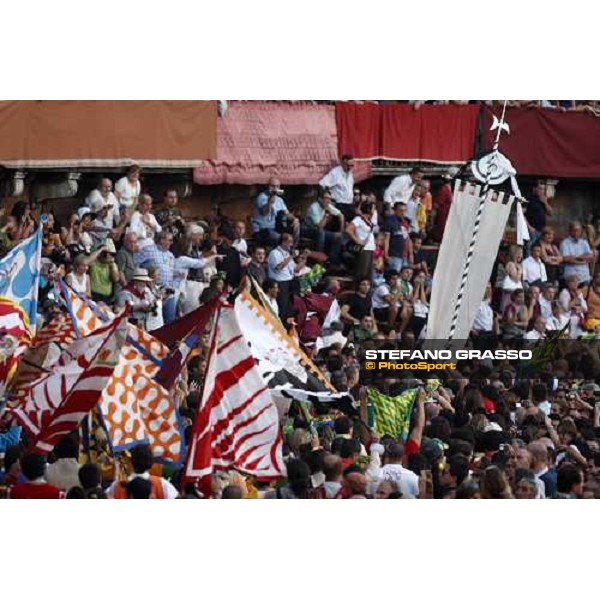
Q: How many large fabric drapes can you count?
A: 4